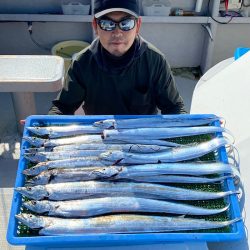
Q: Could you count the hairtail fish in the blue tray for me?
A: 13